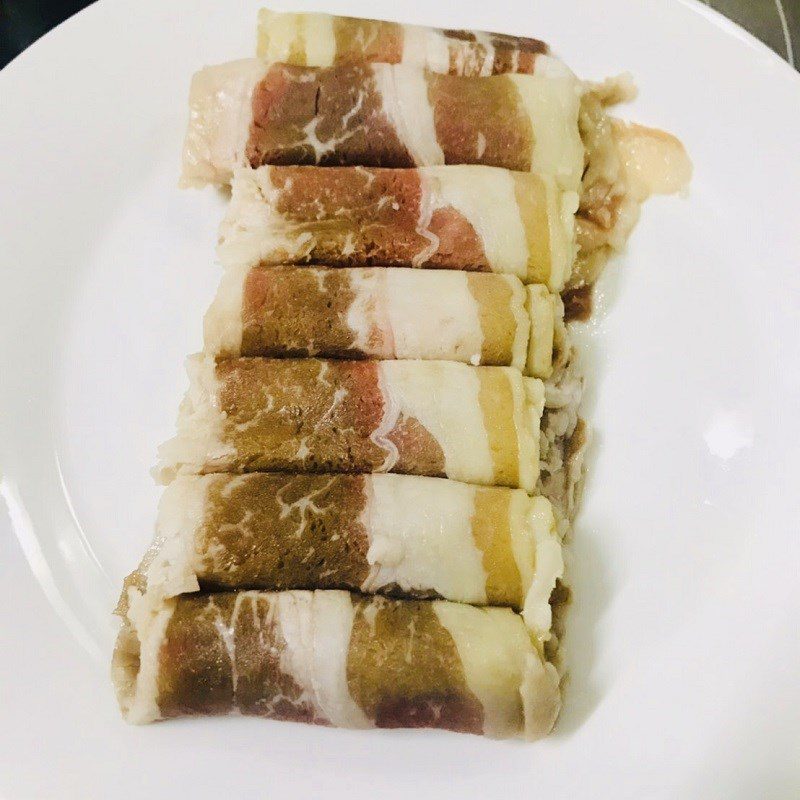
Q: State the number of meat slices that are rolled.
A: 7